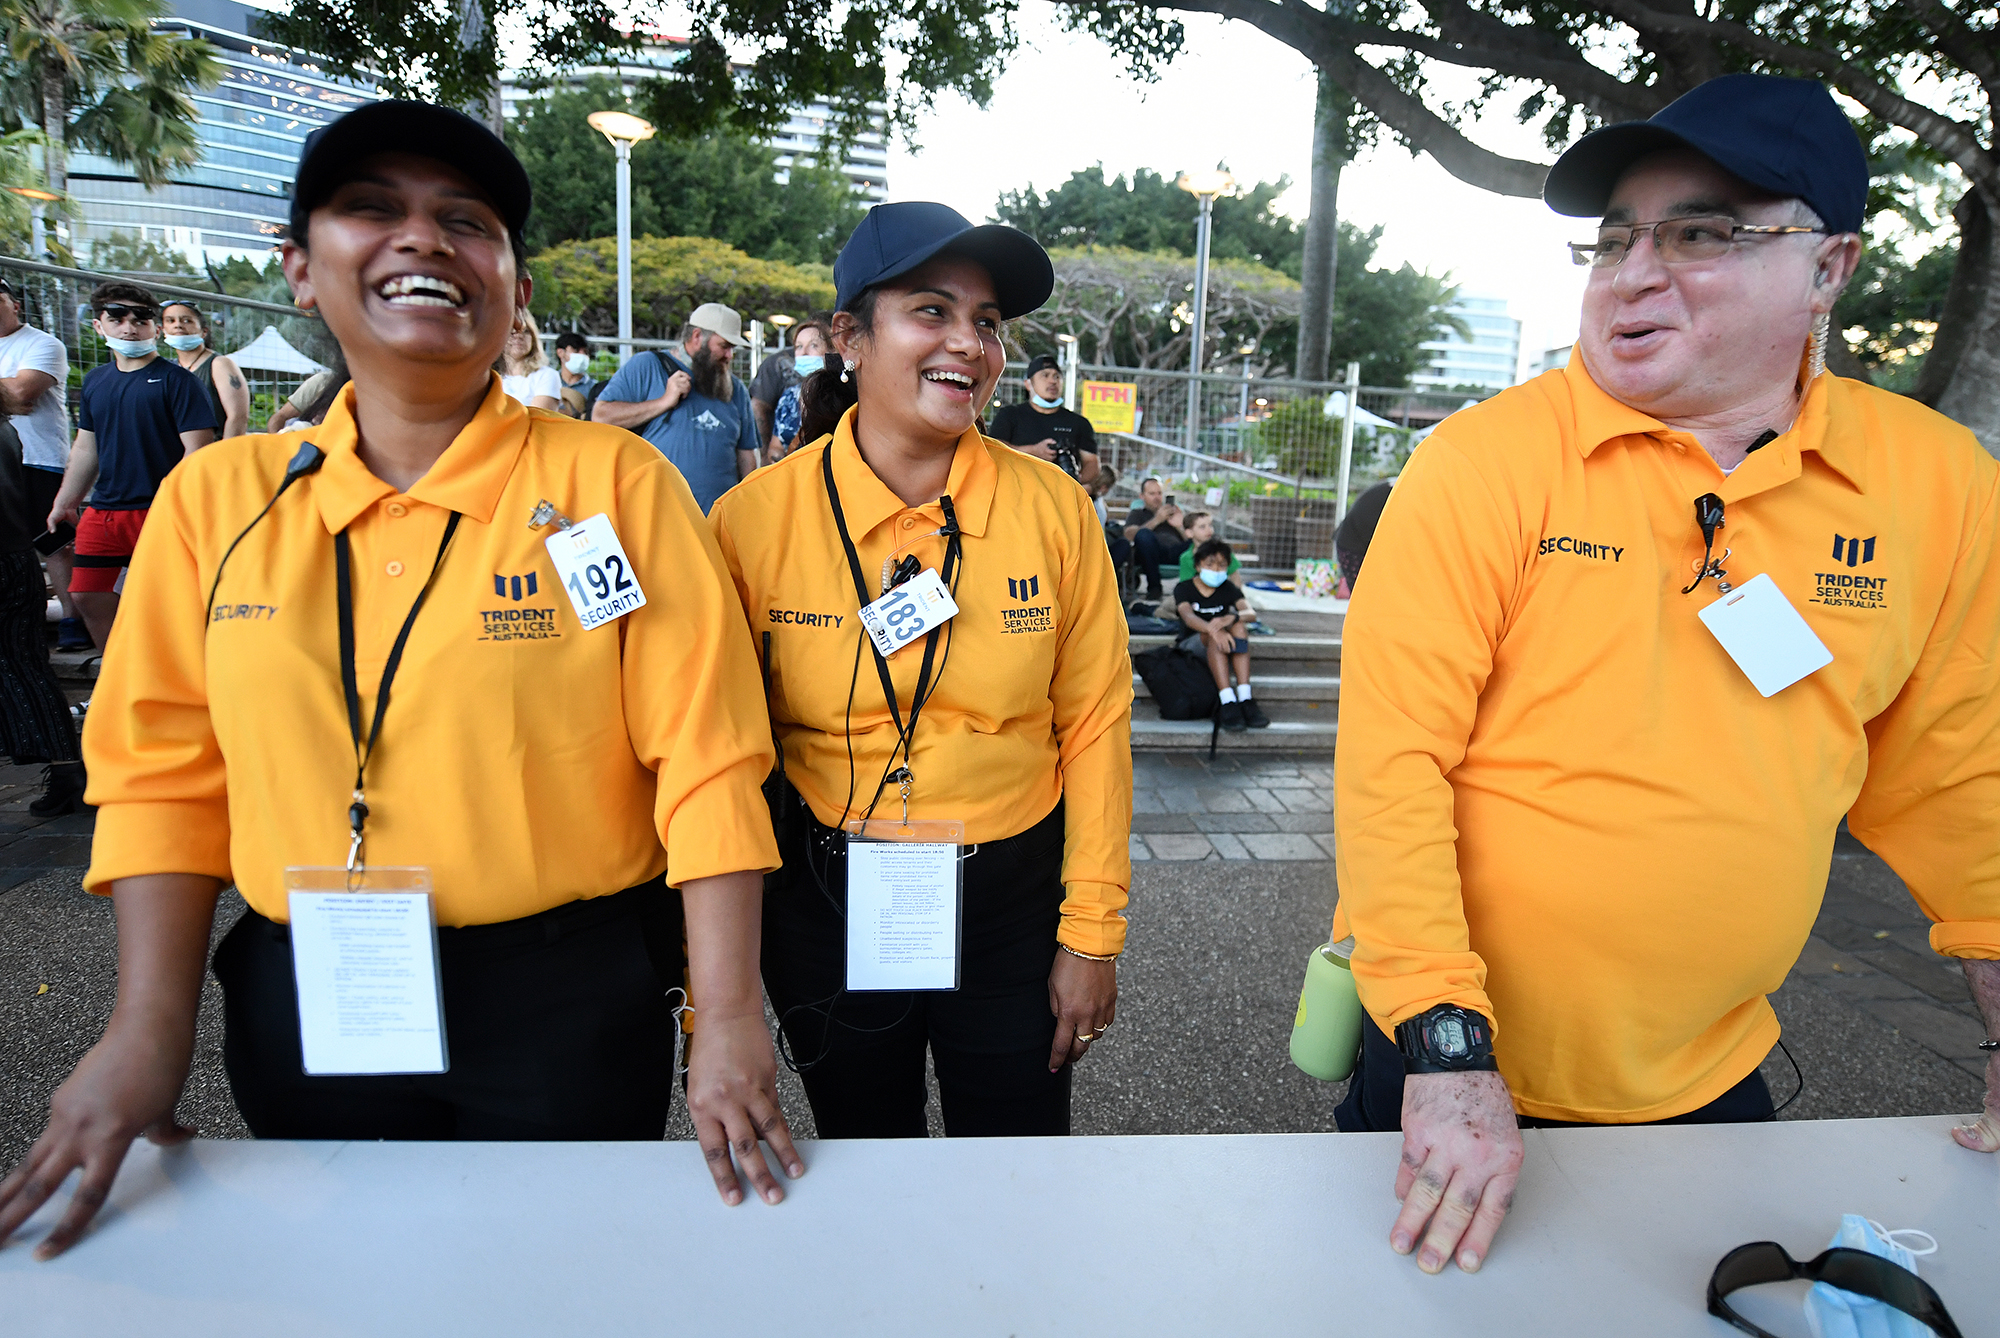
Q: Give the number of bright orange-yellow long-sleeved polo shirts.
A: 3